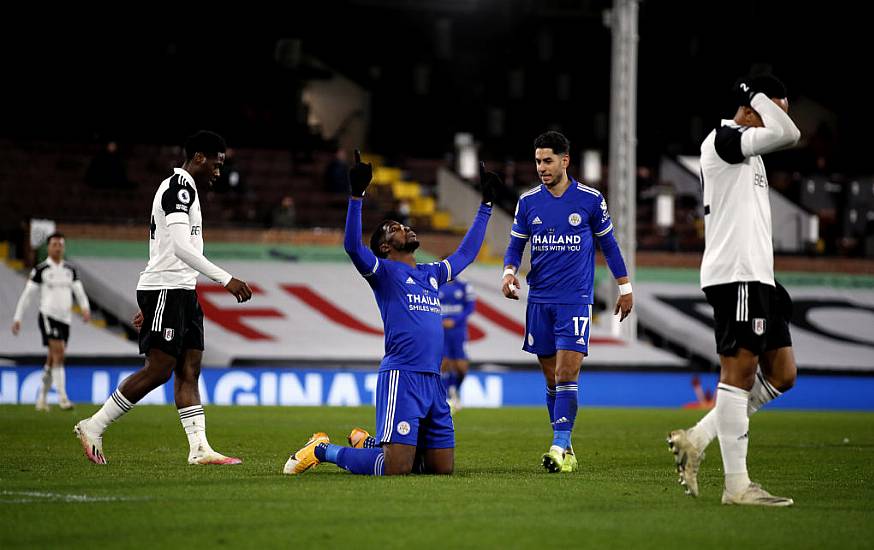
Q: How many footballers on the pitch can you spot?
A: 6